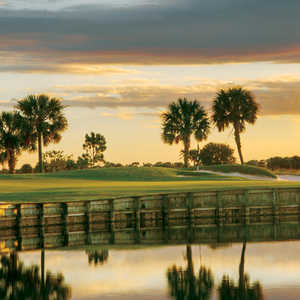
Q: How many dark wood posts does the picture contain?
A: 11